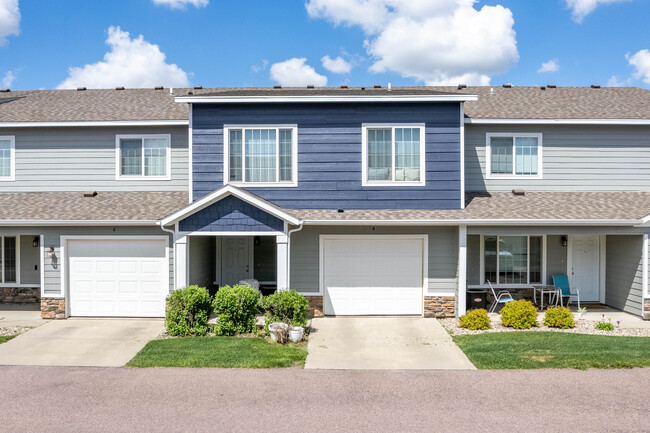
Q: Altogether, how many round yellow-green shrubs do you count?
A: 3